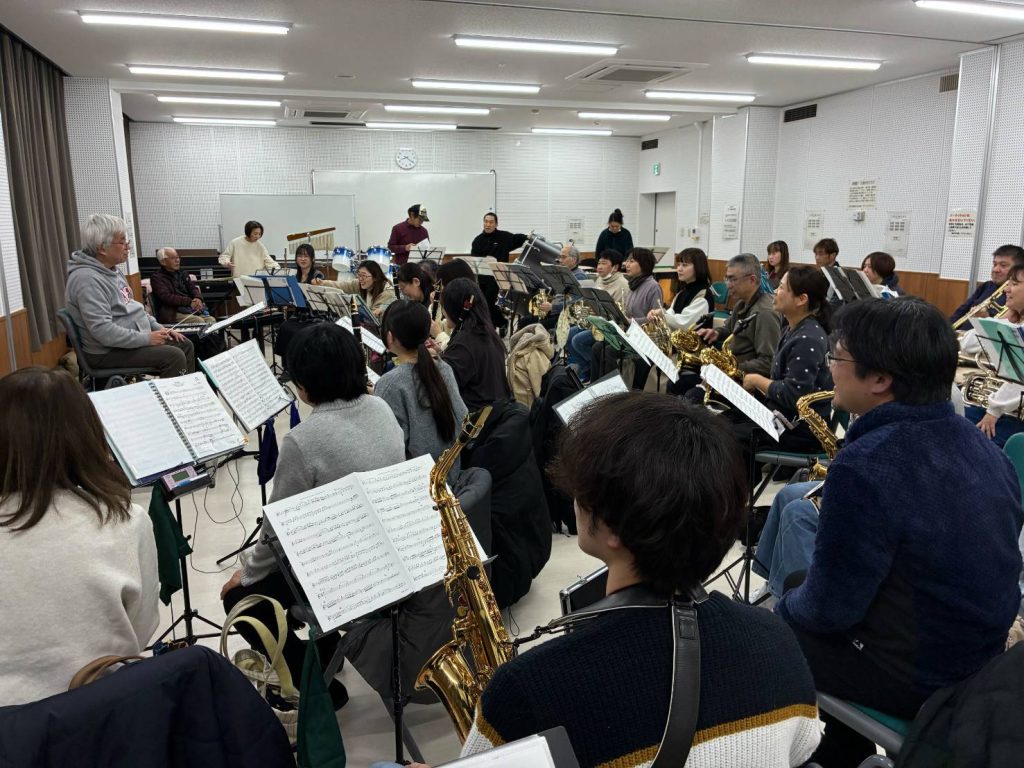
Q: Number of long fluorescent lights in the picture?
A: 13